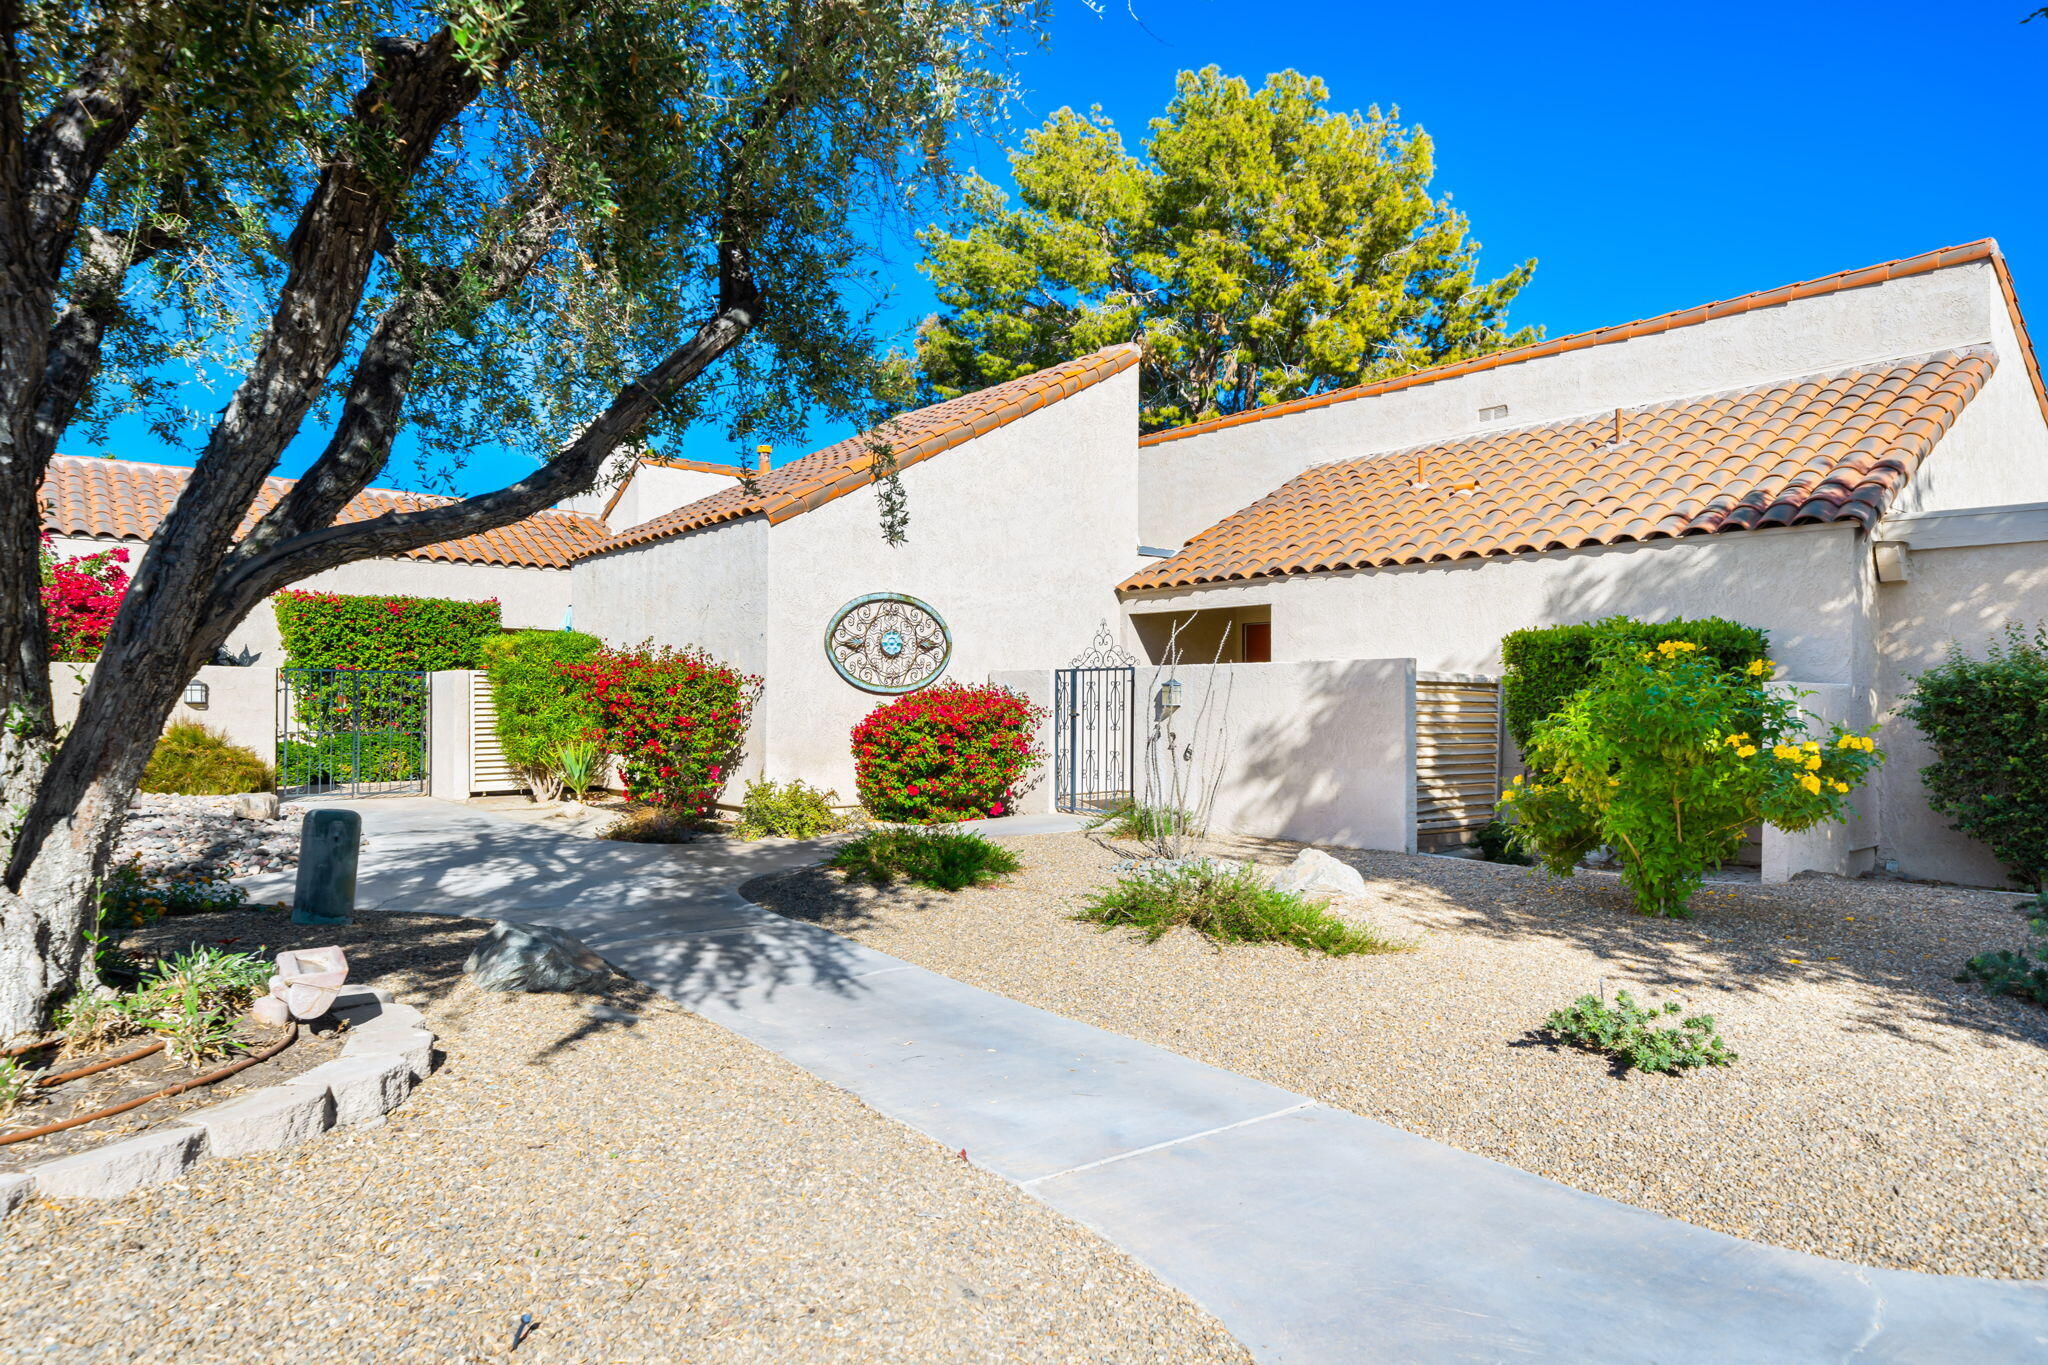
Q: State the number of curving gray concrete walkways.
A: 1